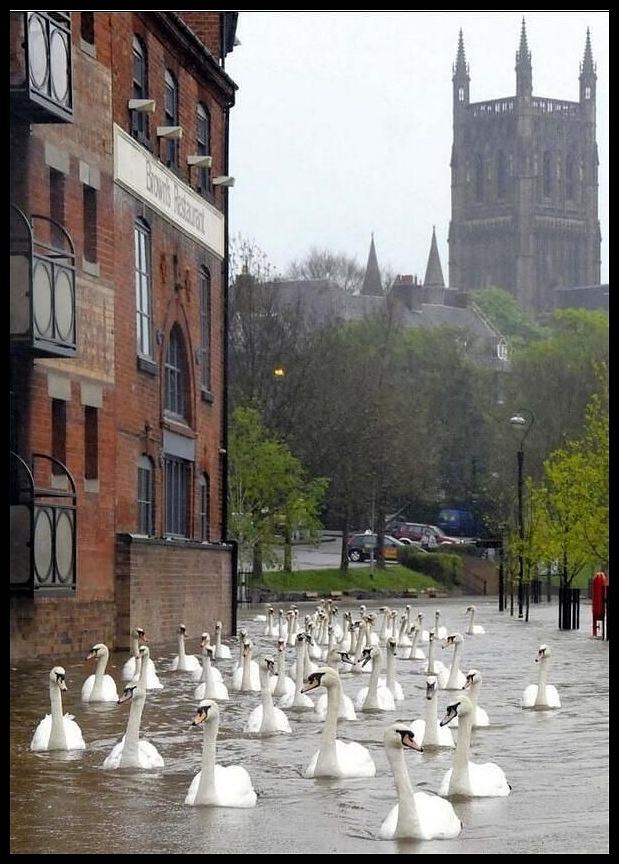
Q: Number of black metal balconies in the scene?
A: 3